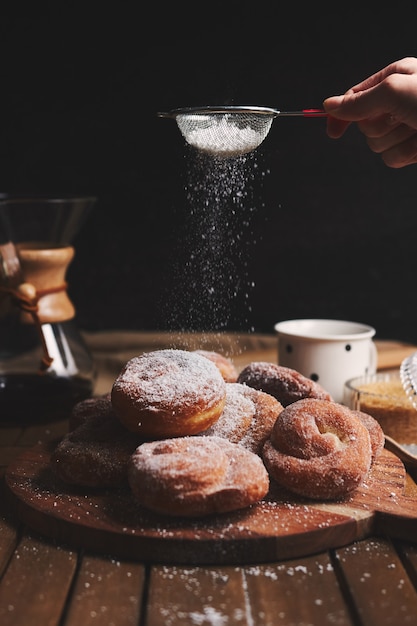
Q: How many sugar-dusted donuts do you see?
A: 9